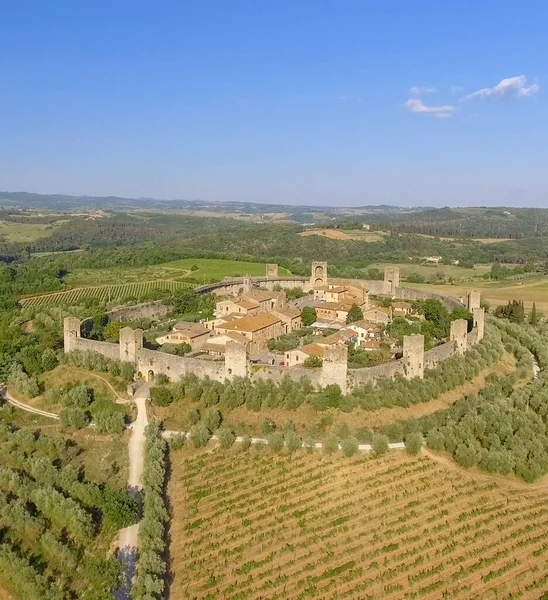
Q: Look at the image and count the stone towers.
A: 11